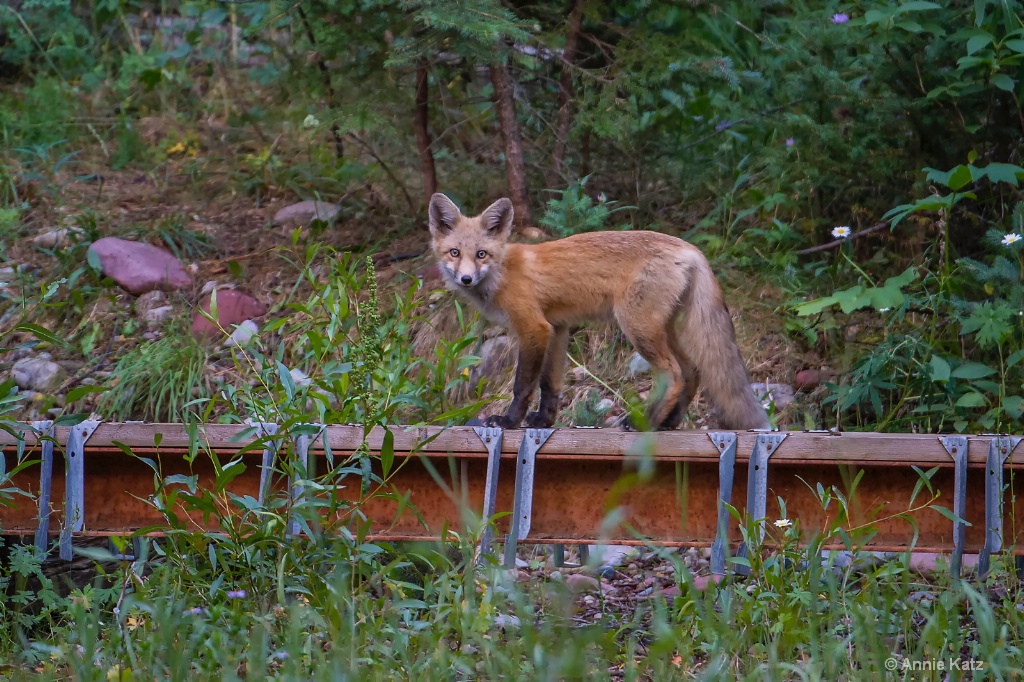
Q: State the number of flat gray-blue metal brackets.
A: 10